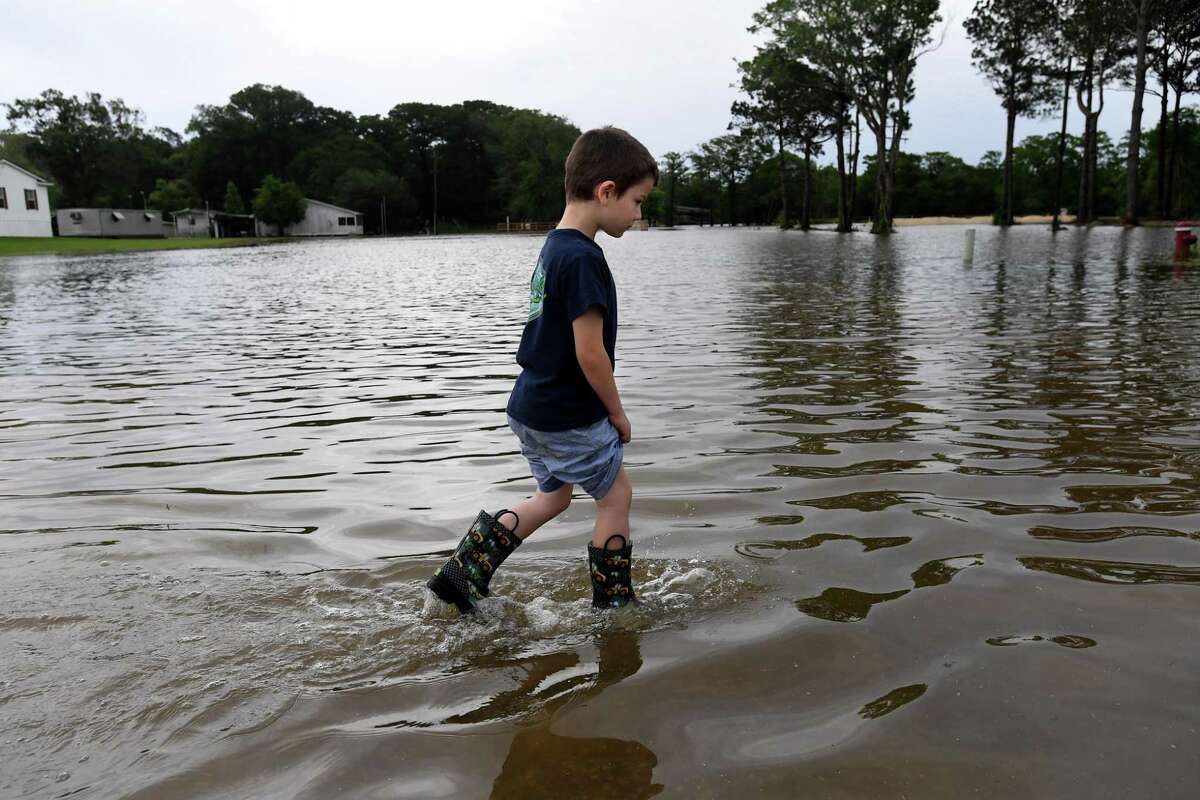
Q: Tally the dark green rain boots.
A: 2